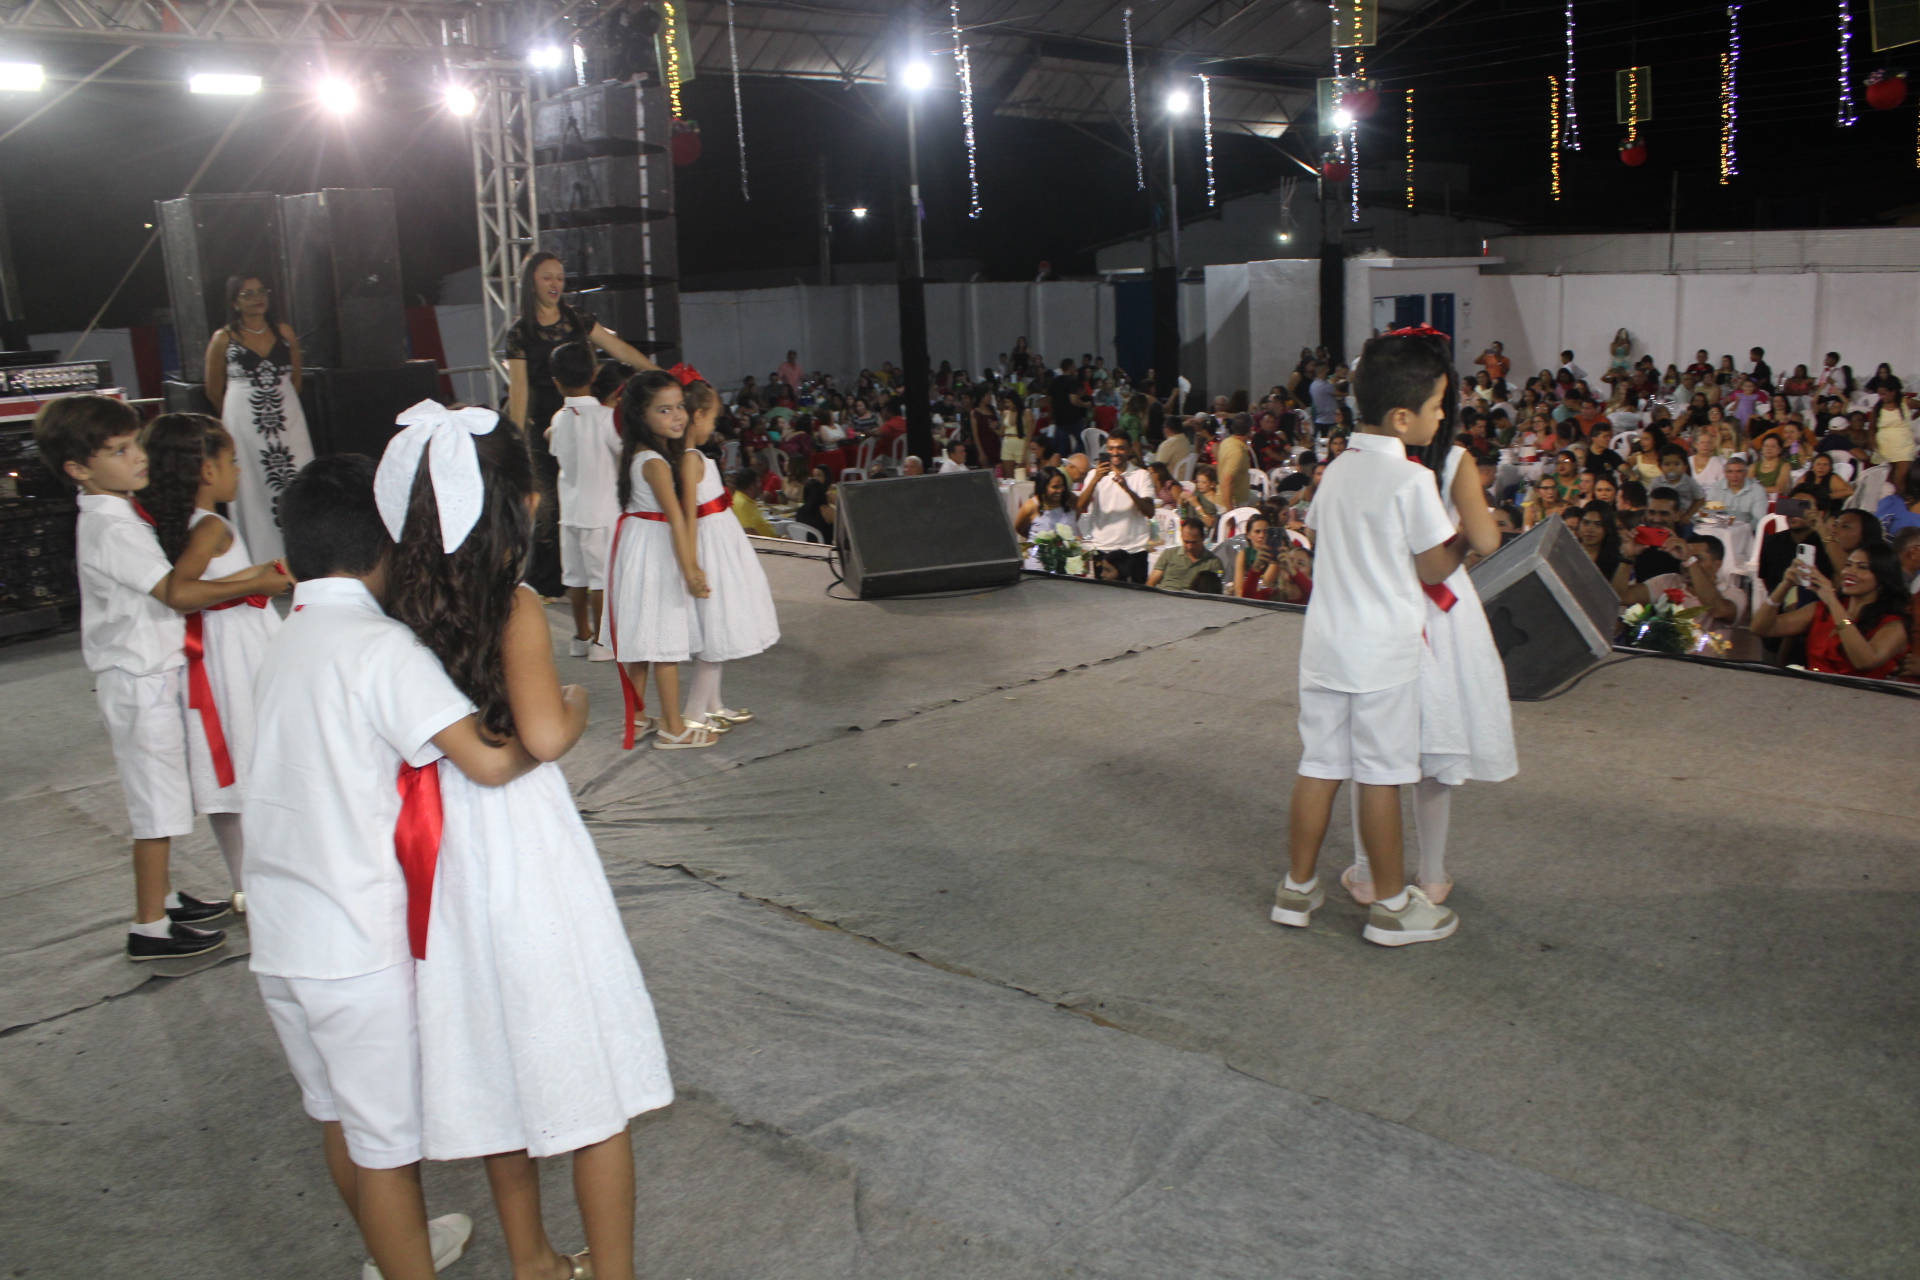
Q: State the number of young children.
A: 10